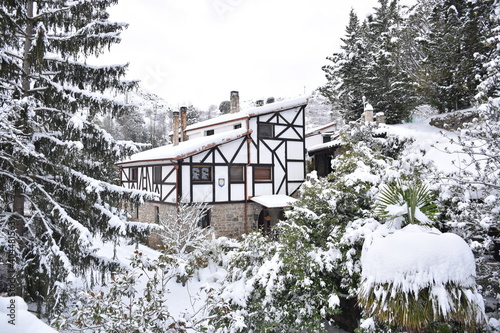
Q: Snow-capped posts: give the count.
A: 2